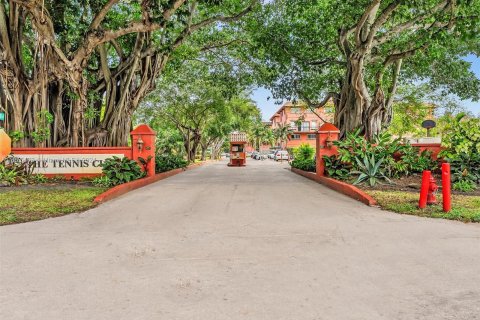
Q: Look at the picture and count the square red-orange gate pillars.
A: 2